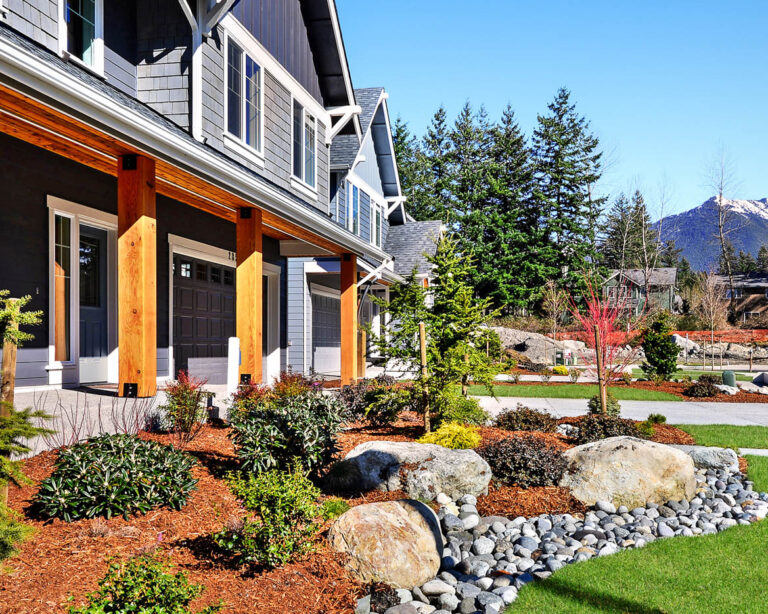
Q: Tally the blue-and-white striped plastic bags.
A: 0